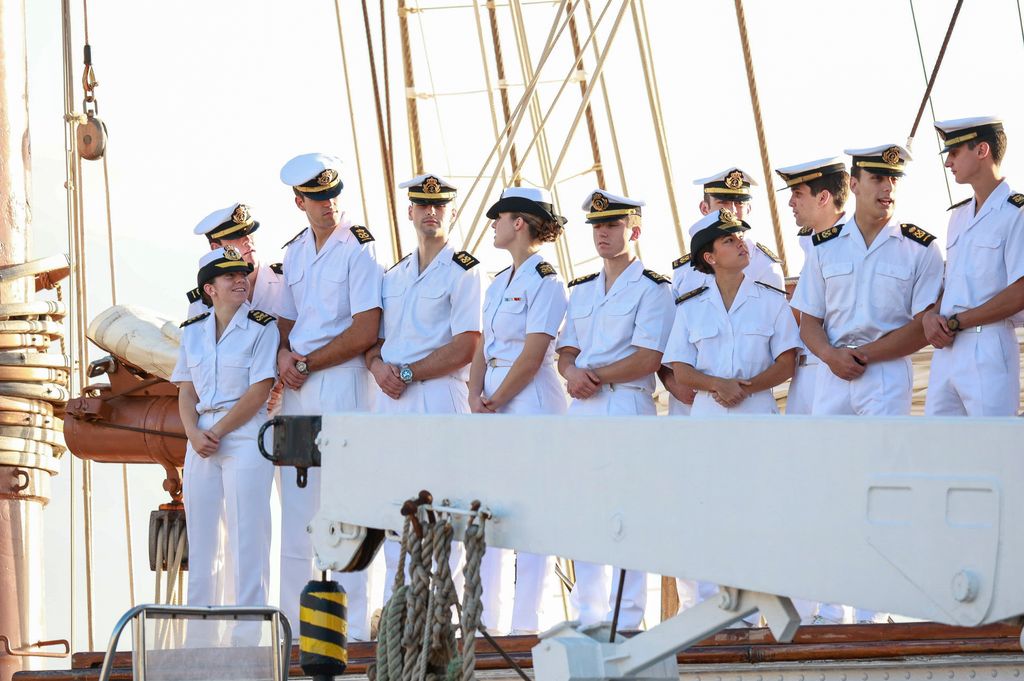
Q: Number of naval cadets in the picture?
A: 11